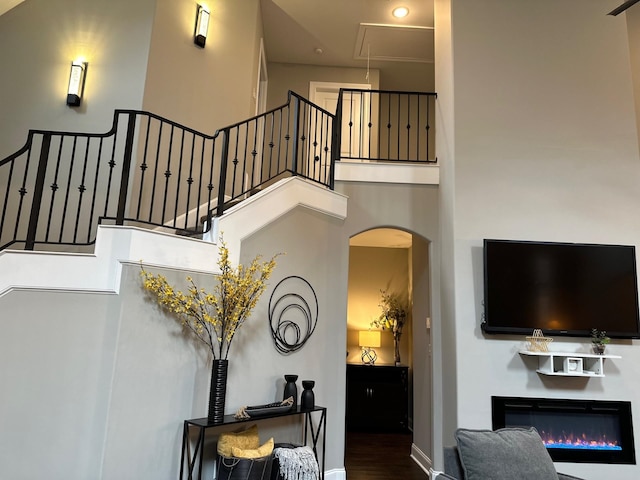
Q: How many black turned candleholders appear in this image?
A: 2